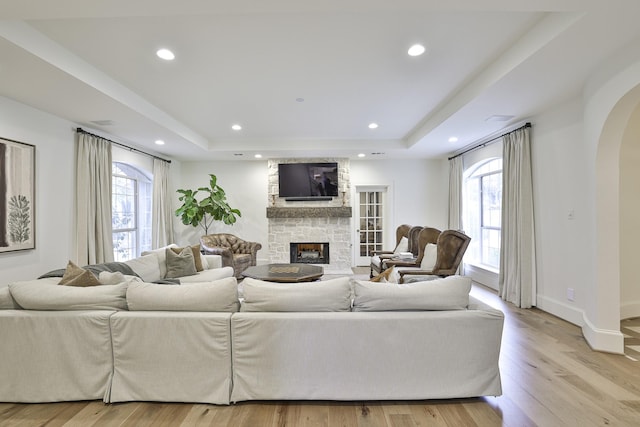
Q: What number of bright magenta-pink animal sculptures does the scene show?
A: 0